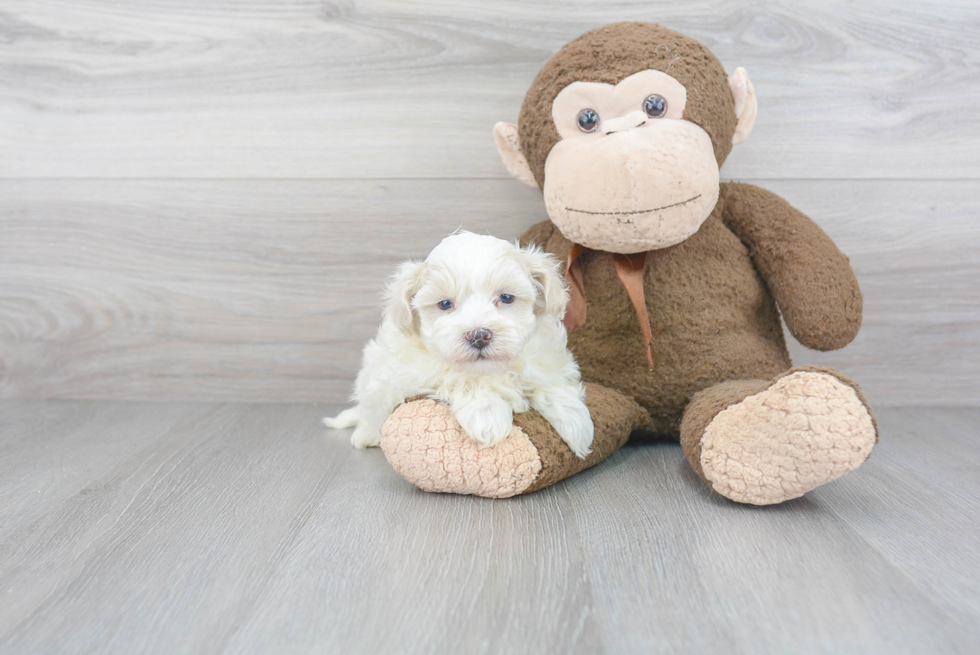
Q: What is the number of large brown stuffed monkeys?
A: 1